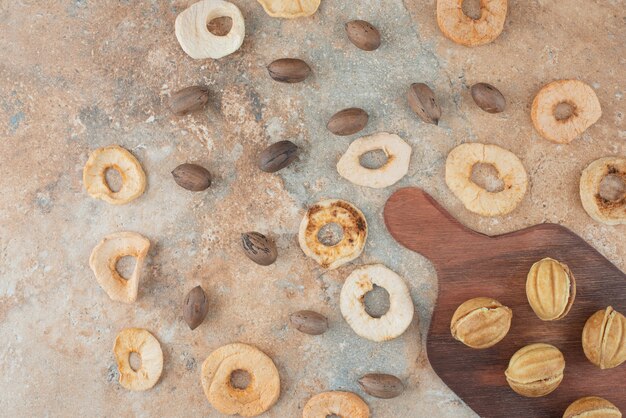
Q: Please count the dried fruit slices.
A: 14